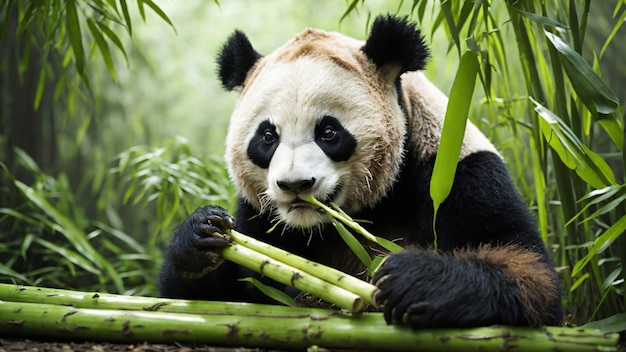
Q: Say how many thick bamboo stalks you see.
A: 4